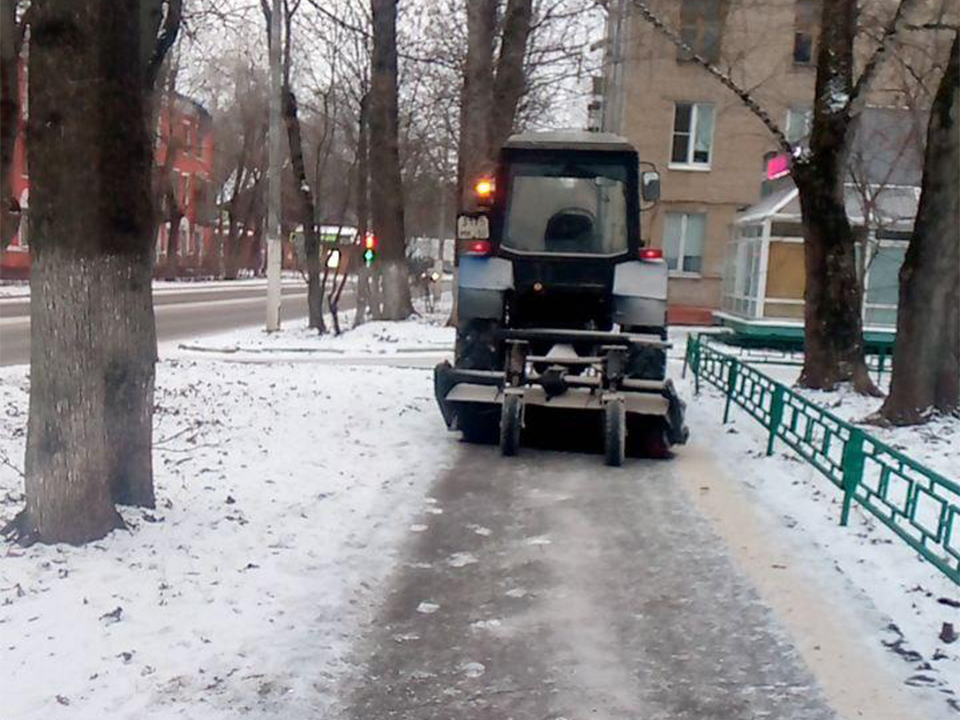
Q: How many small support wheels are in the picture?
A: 2